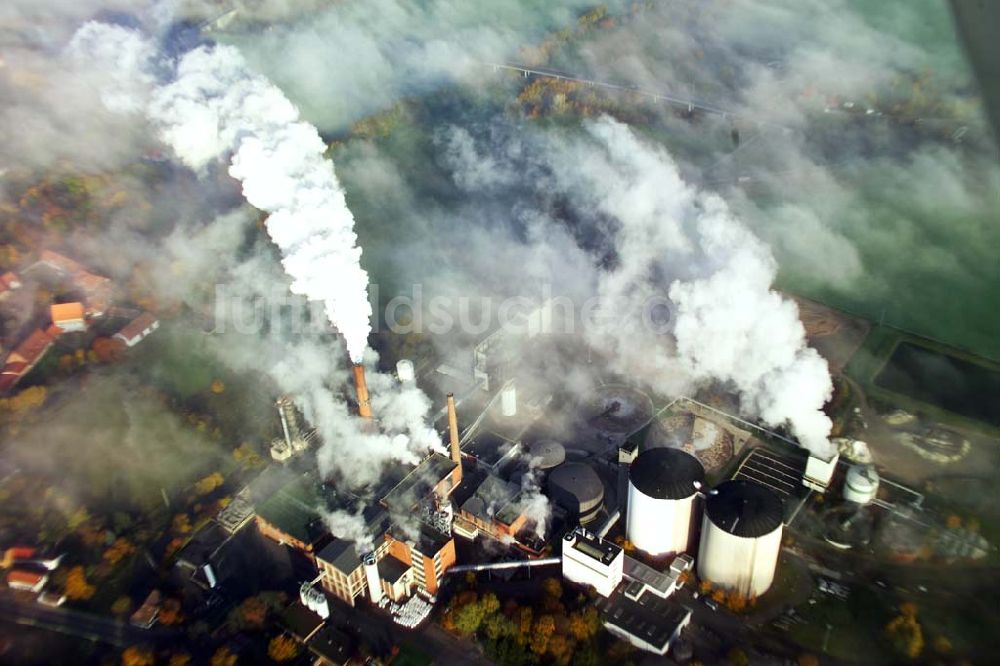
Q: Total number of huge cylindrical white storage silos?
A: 2